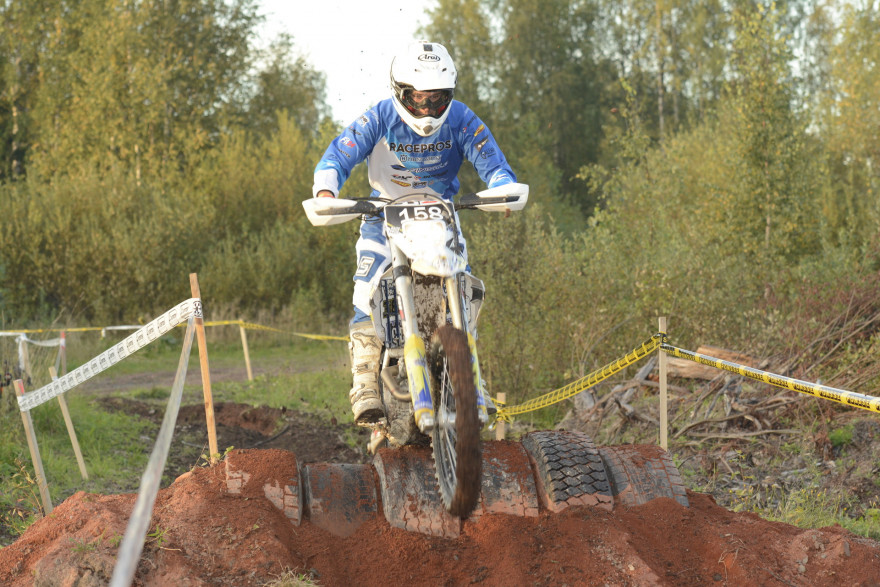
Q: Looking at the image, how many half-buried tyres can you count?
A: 6